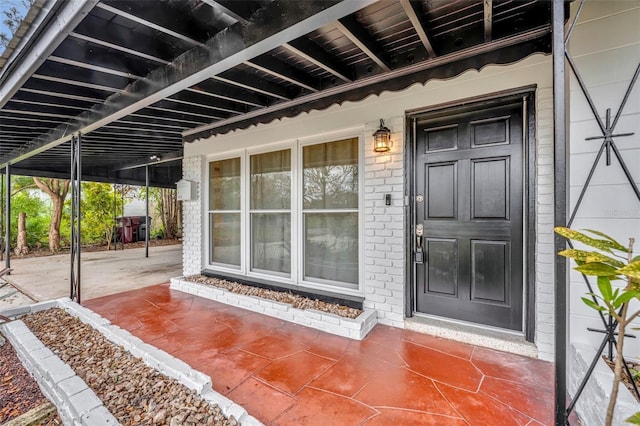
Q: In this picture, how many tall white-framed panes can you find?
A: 3